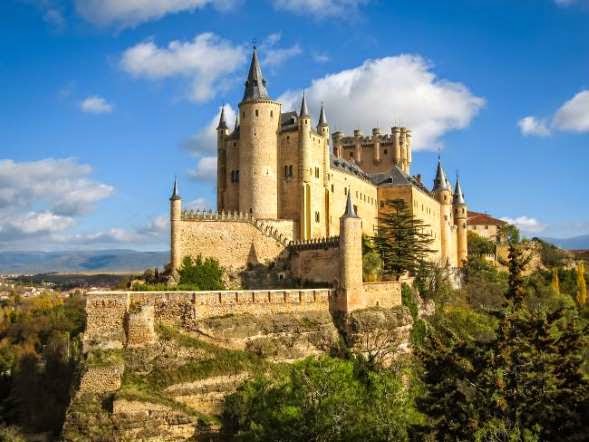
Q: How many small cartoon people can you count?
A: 0